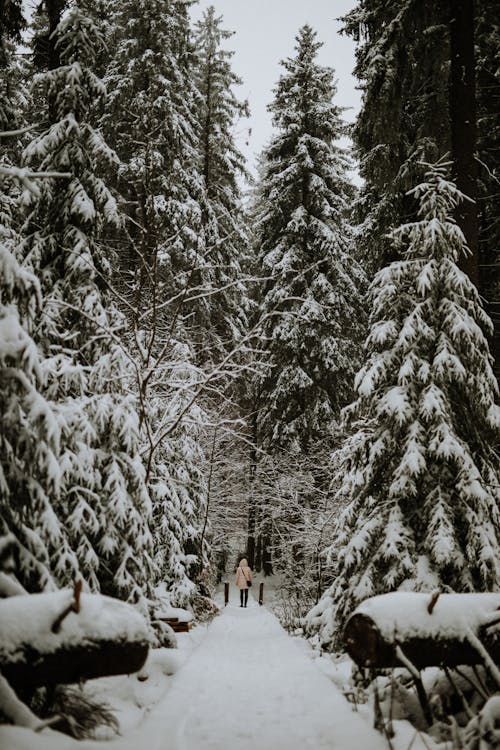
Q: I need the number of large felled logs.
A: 2